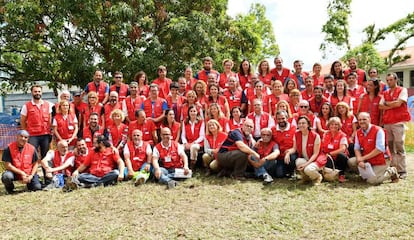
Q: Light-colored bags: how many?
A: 1